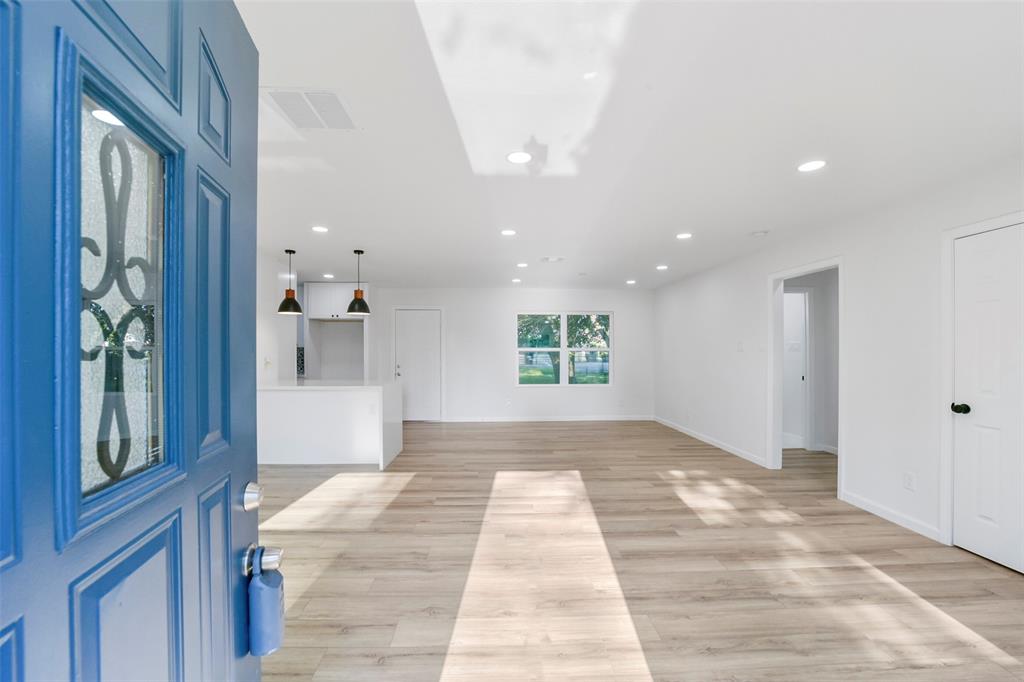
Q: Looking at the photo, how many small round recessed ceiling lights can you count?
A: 10